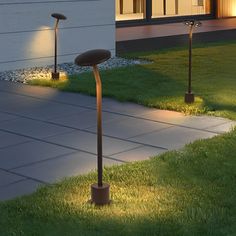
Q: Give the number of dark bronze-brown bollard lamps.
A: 3